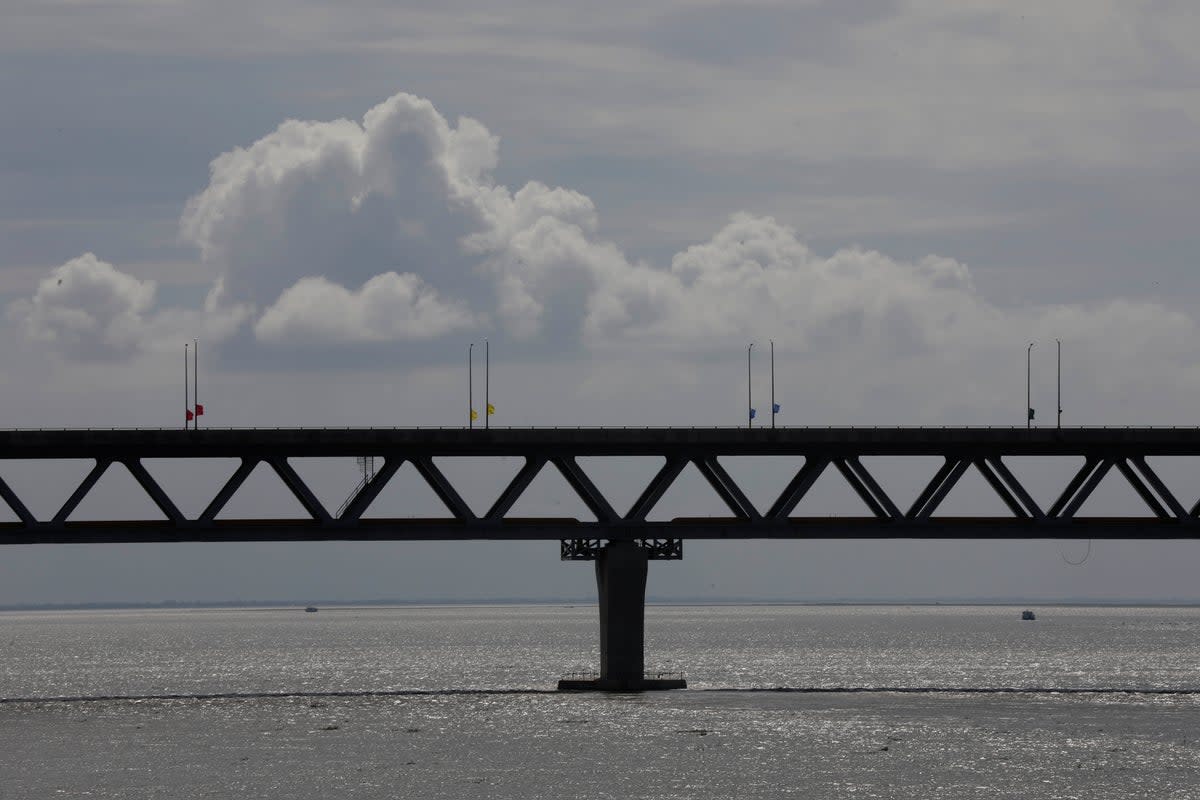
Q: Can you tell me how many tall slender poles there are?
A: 8